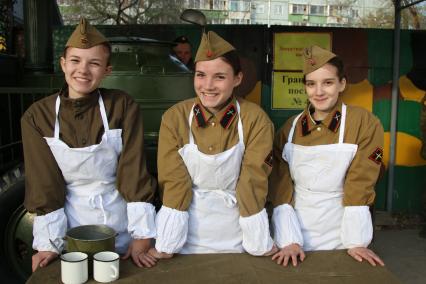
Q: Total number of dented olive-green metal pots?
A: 1